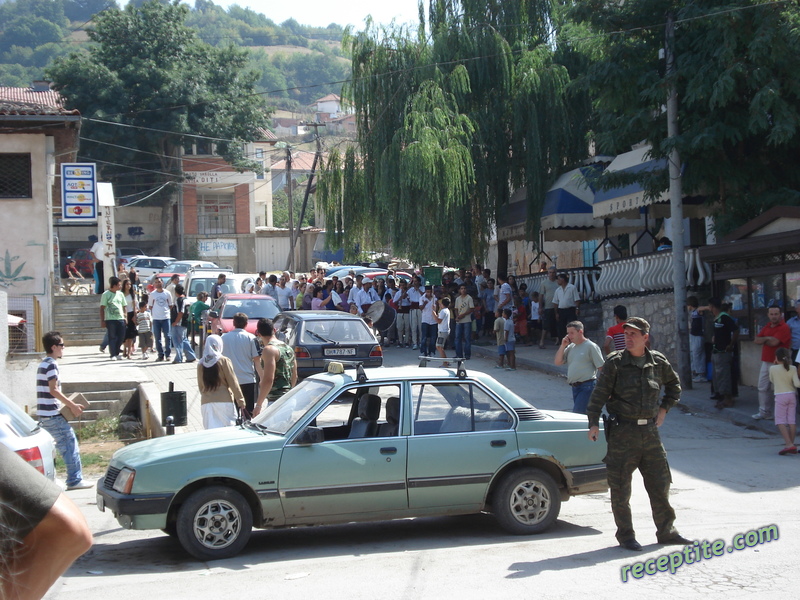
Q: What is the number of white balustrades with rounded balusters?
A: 2